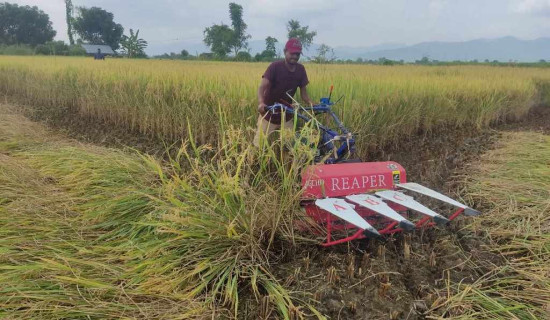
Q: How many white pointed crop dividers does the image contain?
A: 4